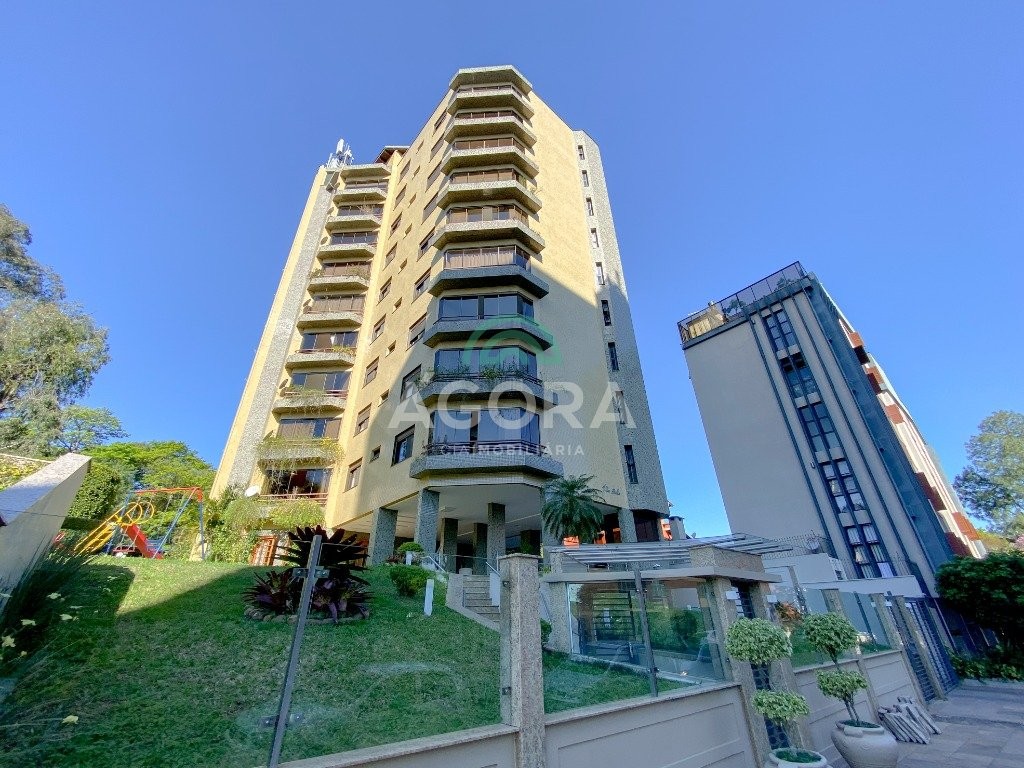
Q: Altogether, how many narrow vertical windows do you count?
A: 9